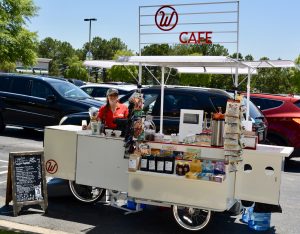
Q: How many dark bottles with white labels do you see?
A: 4